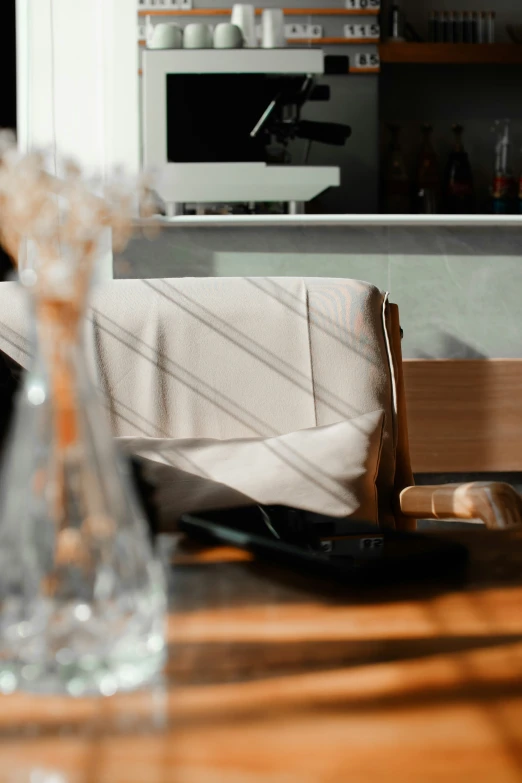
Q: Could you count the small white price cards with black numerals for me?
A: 3